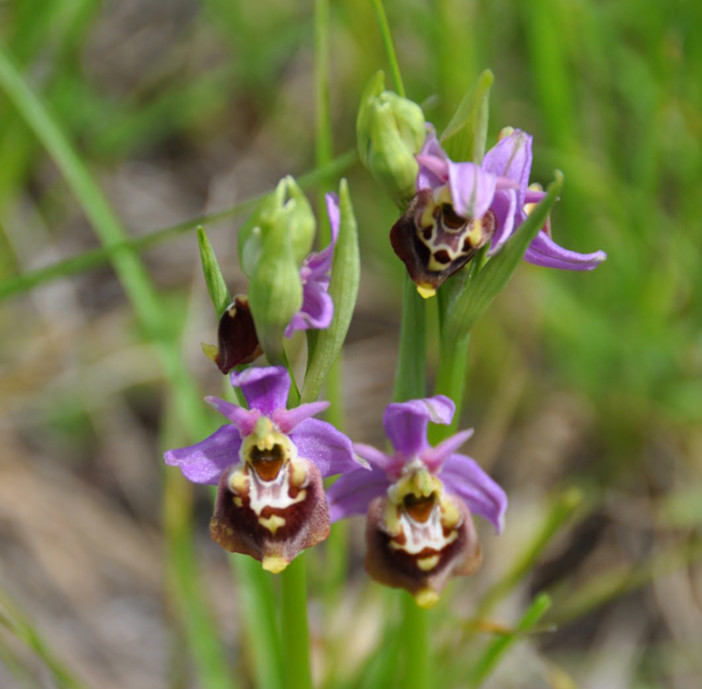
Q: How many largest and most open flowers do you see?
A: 2